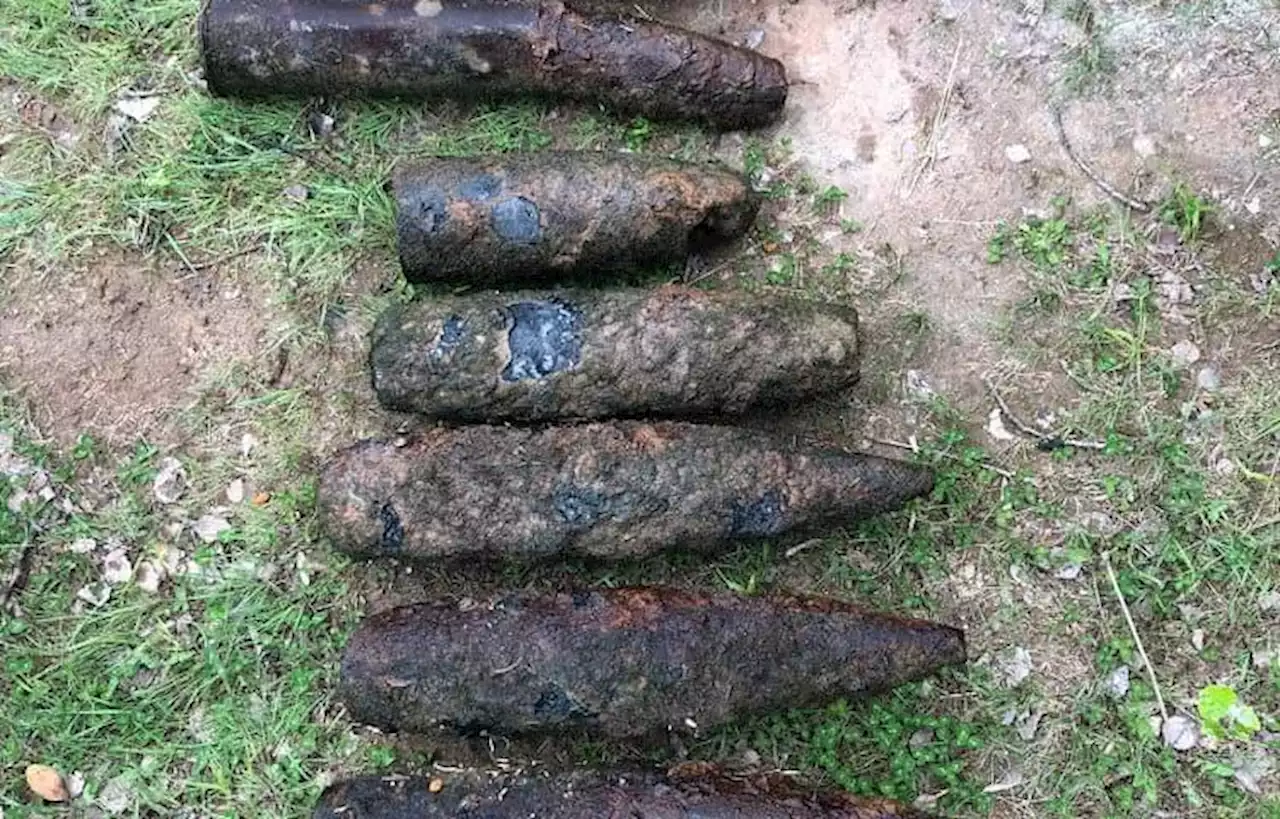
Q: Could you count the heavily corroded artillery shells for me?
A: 6